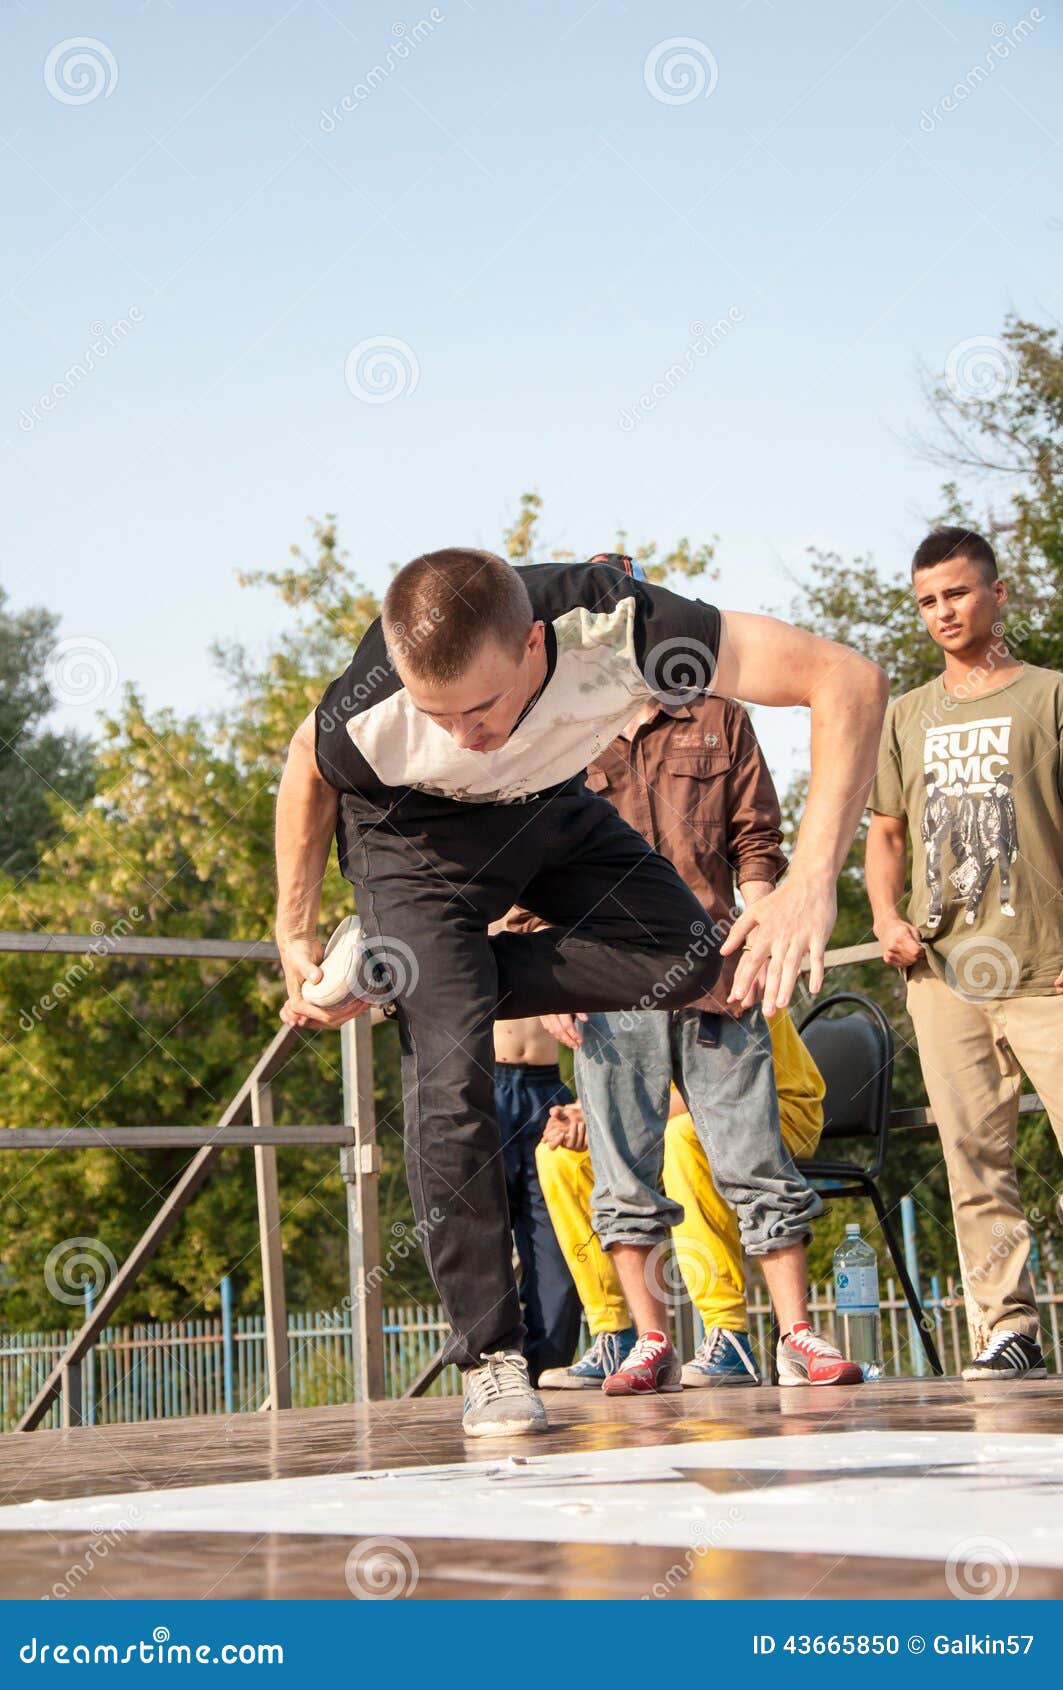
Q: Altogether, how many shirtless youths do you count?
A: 1